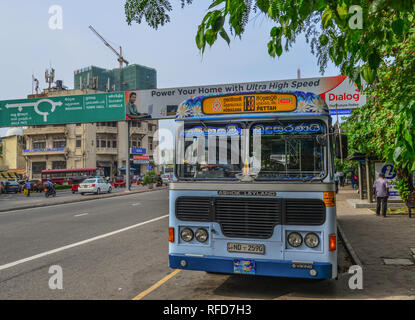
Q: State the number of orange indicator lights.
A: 2